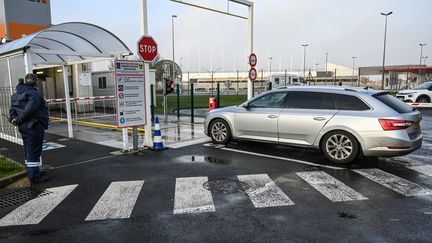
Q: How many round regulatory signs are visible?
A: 2